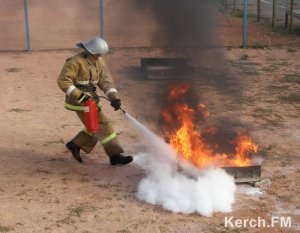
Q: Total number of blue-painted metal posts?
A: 3